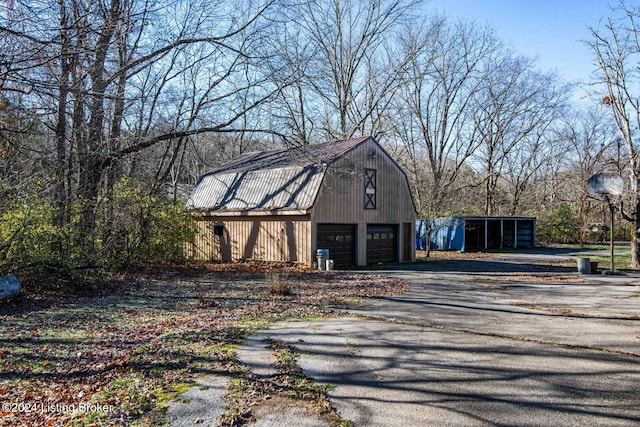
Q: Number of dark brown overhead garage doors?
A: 2